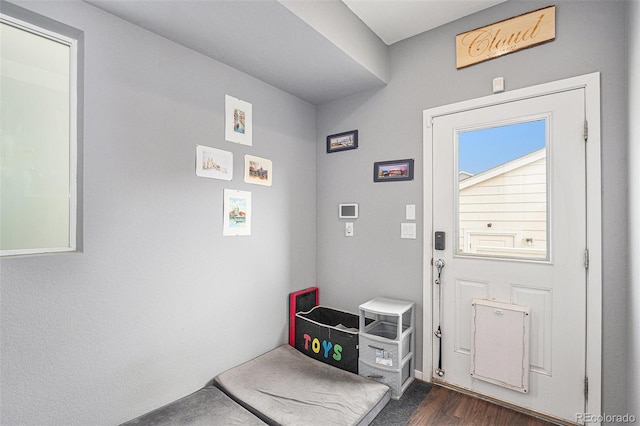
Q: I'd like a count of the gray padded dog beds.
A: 2